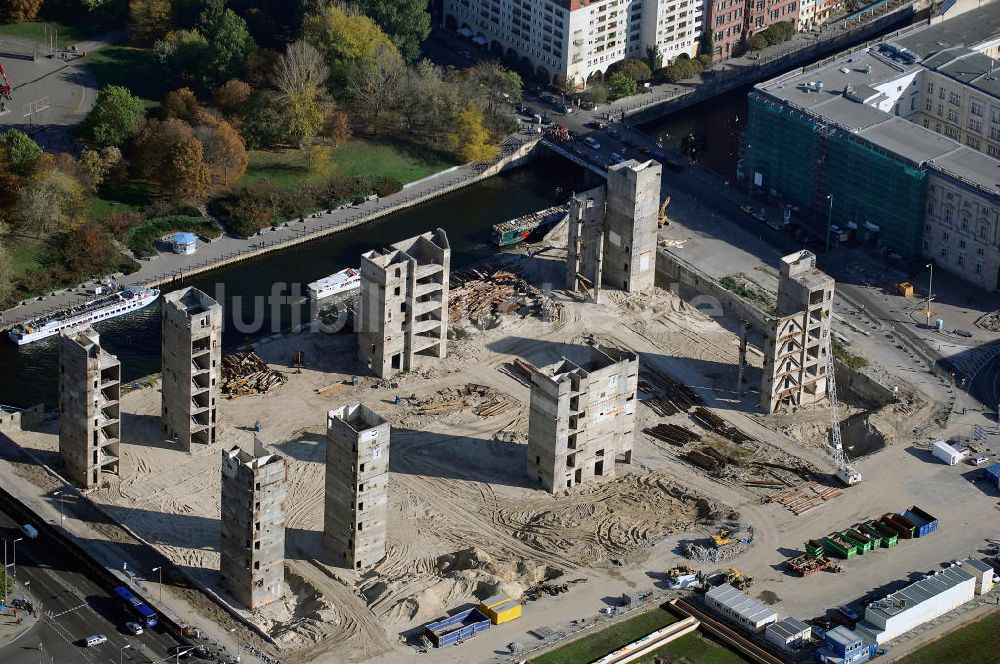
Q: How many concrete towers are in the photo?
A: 8